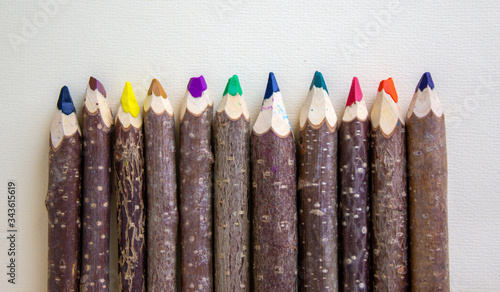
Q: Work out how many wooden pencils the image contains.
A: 11